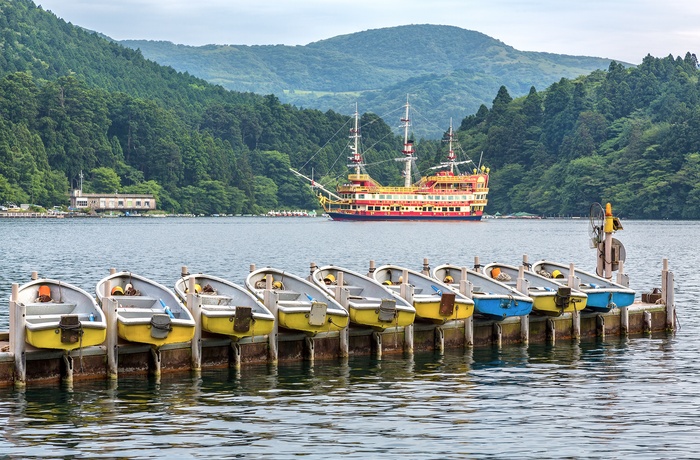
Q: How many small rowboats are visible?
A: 9